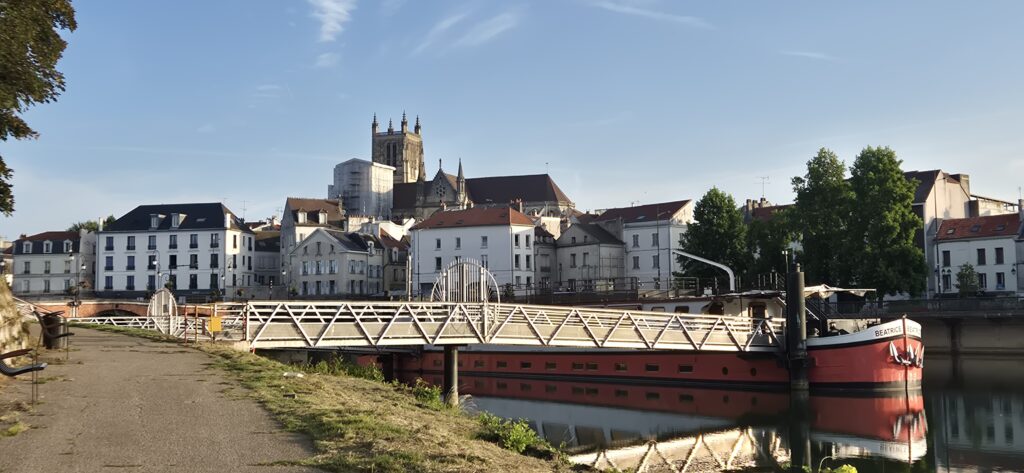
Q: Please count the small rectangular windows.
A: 11